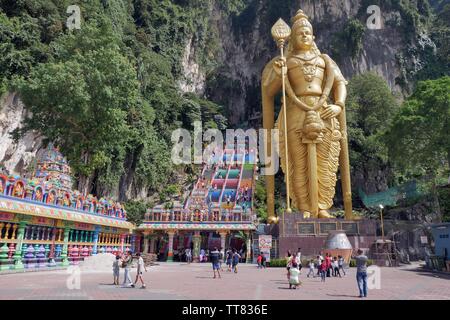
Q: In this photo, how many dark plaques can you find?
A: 3